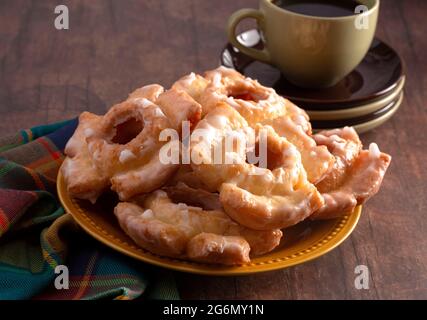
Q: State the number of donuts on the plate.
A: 5